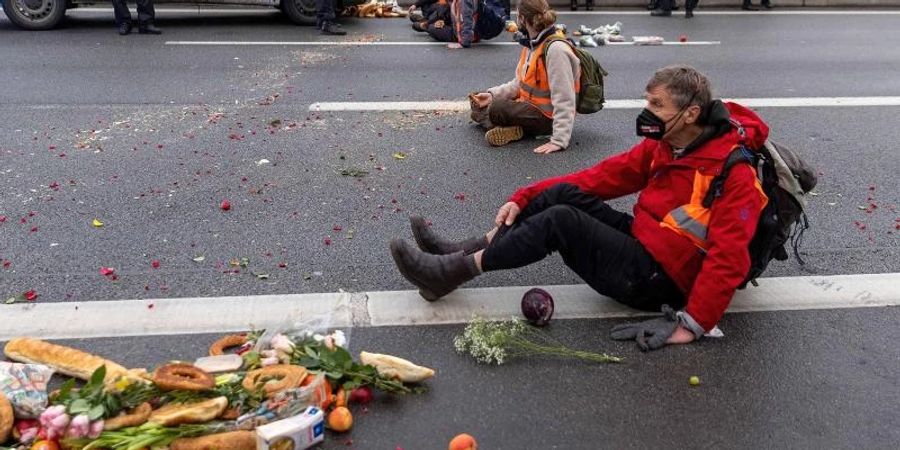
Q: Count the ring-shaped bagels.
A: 3